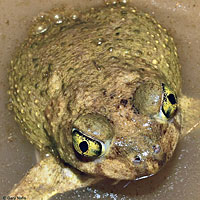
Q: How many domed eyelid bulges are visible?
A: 2